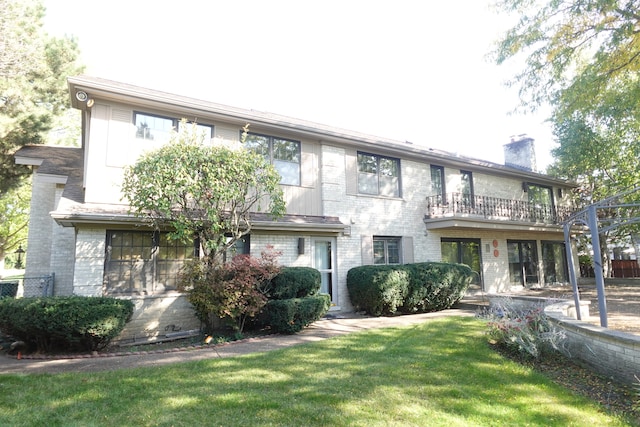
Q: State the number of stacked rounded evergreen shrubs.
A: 2